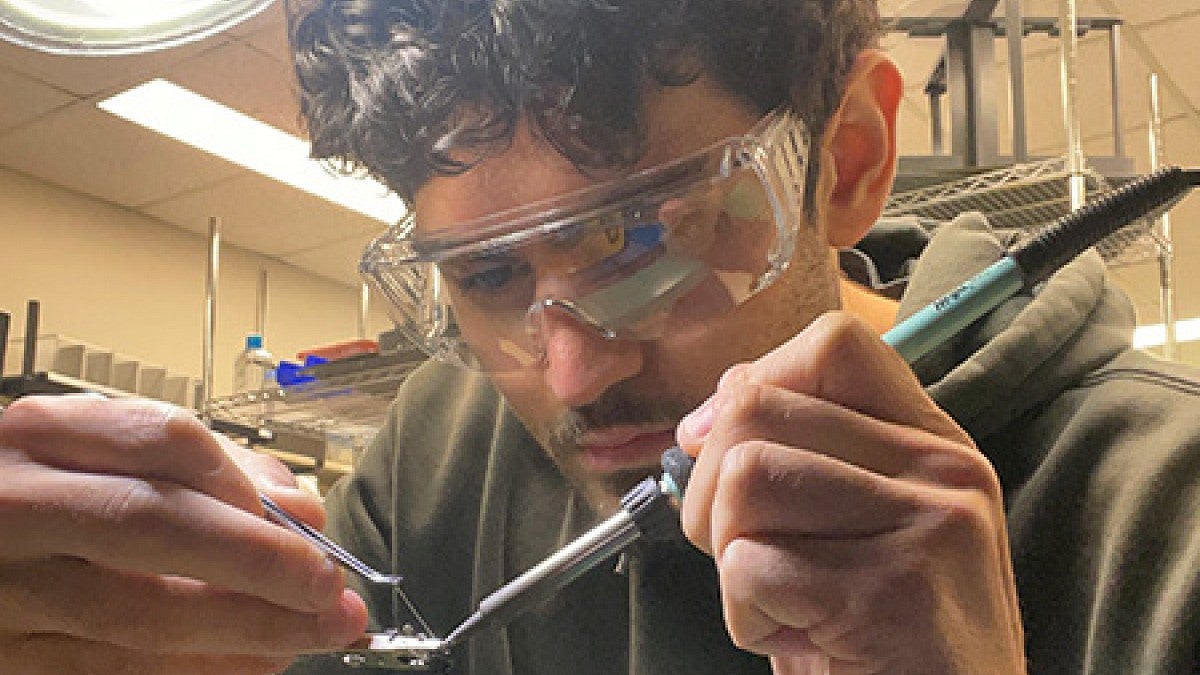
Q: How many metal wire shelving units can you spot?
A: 2